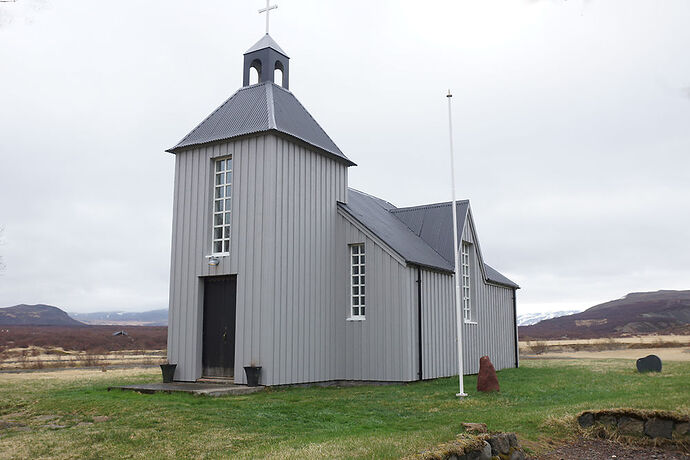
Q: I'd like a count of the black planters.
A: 2